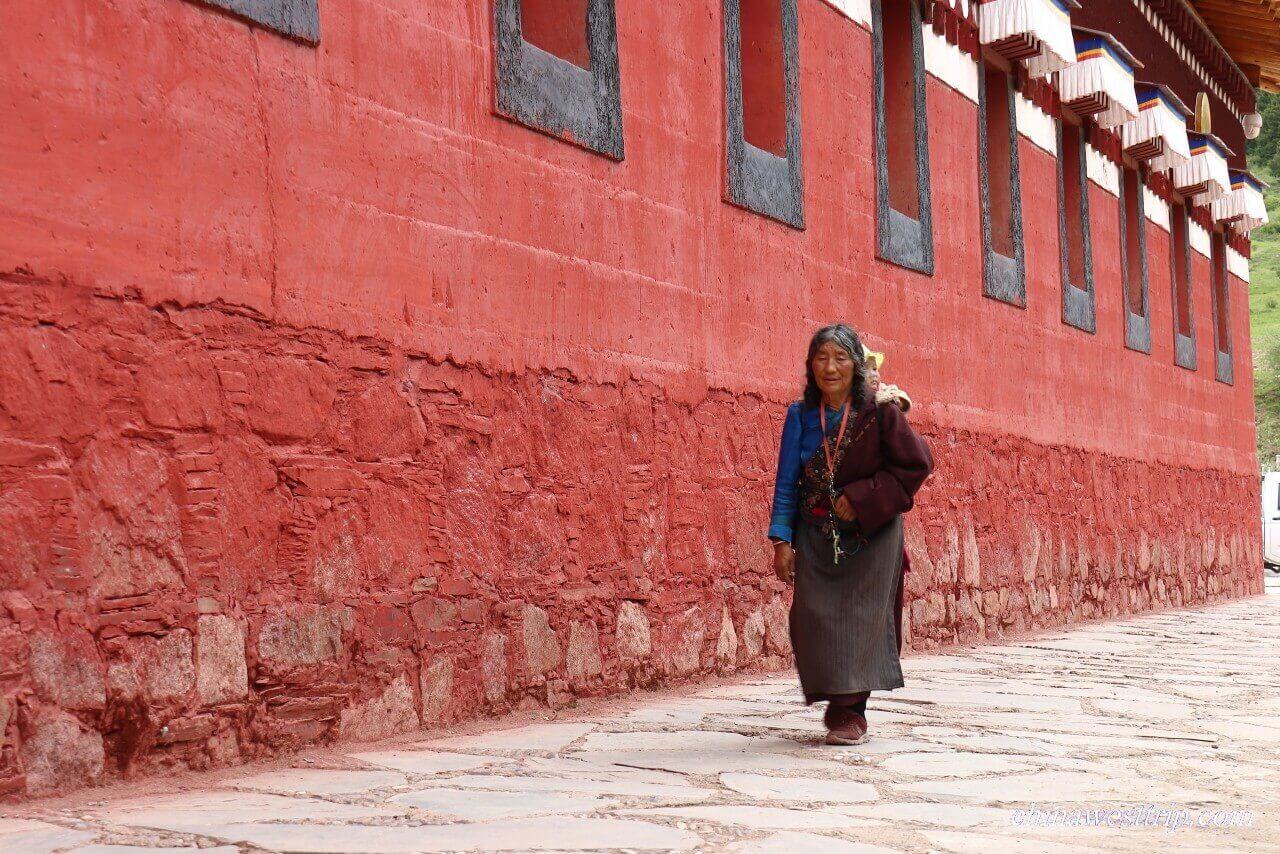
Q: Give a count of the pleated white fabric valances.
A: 5